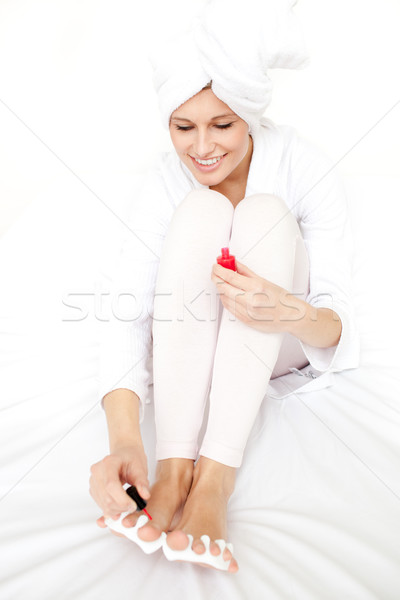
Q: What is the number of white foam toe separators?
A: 2